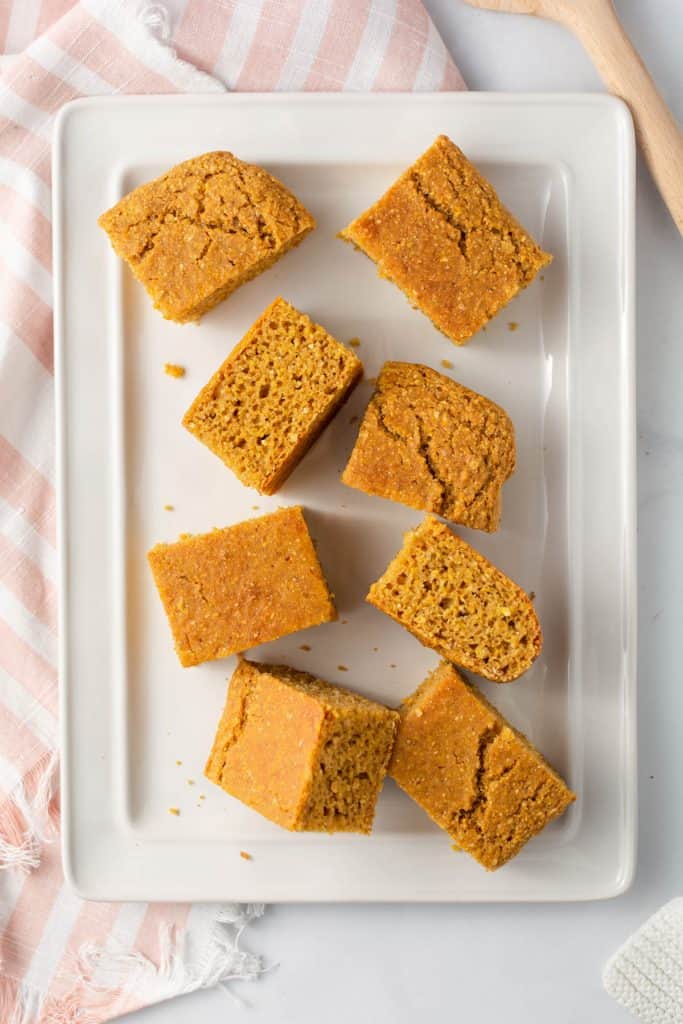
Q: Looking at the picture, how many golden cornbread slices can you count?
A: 8